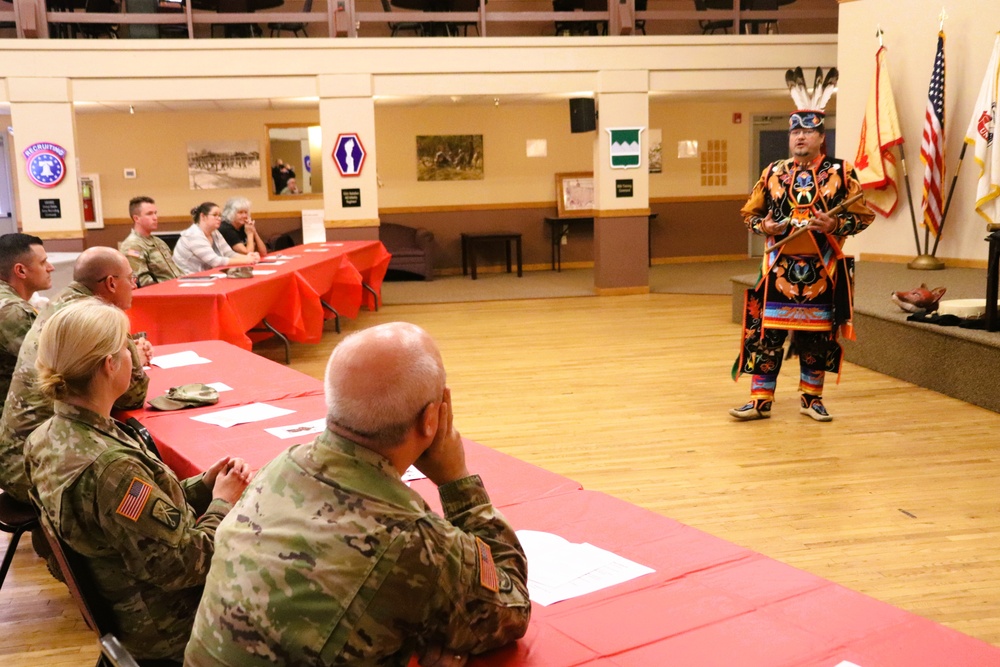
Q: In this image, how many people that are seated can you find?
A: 7